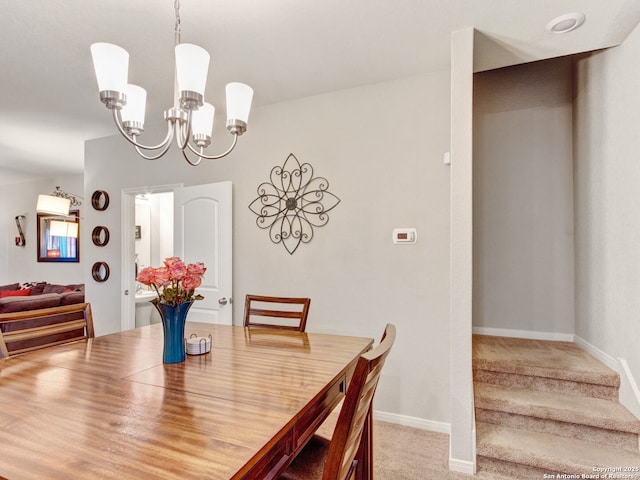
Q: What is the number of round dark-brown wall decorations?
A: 3